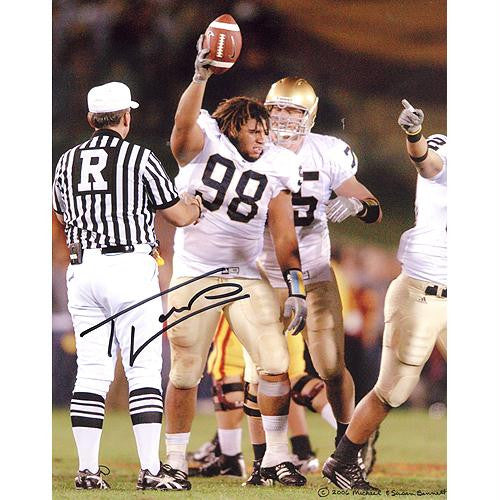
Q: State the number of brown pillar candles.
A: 0